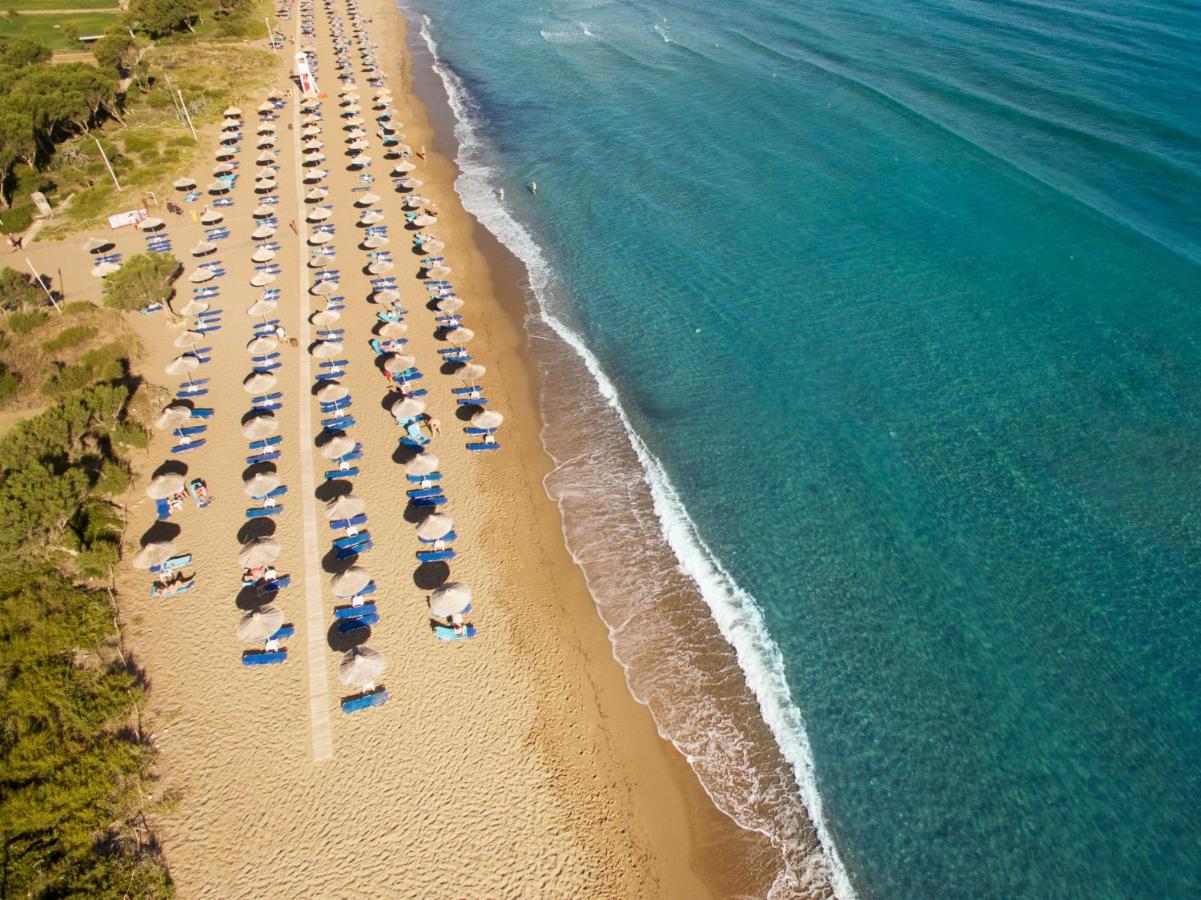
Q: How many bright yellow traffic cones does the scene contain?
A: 0